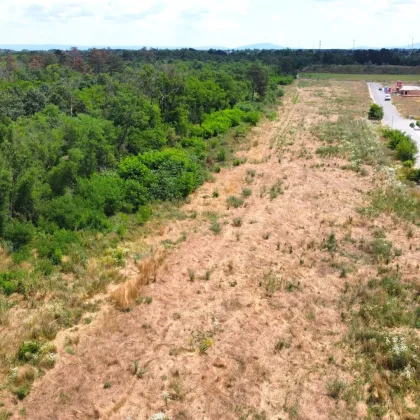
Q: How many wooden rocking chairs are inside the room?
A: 0